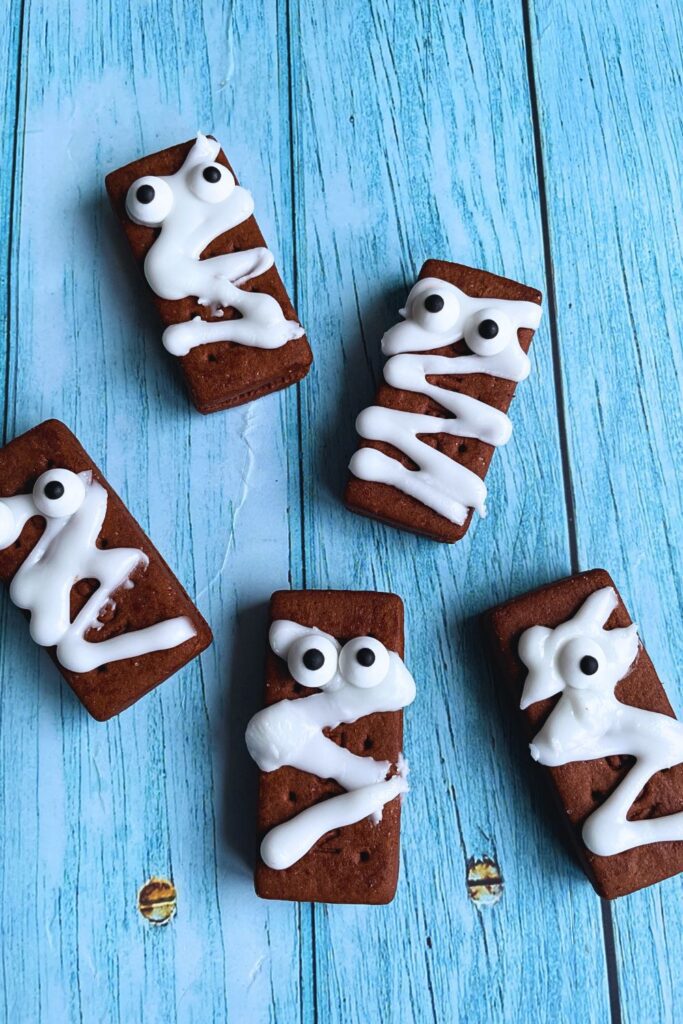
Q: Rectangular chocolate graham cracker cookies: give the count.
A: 5